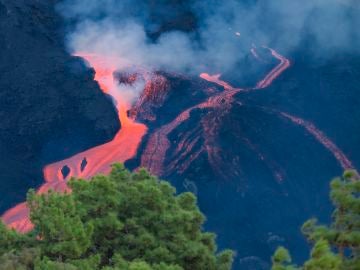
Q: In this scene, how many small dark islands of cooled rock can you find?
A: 2